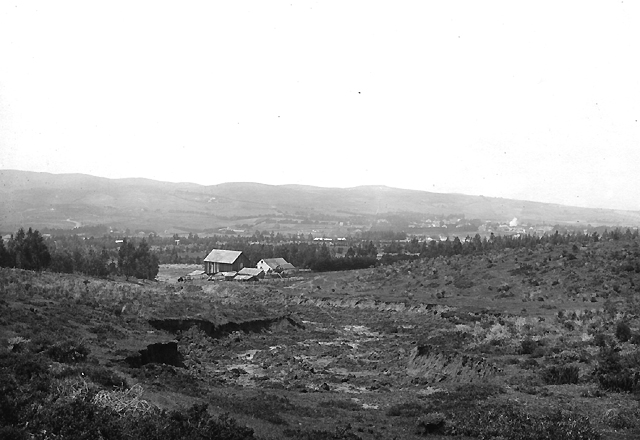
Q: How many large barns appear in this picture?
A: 1